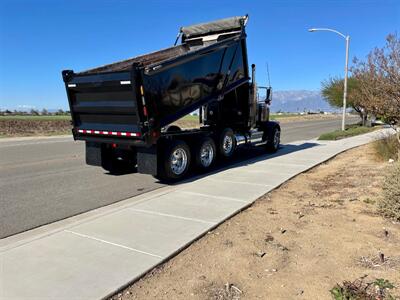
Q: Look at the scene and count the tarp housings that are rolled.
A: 1